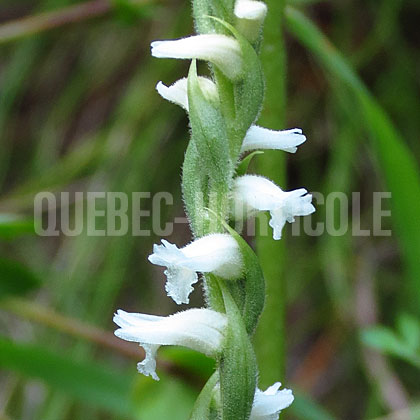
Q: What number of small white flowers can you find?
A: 8